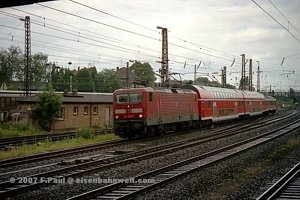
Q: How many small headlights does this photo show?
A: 3